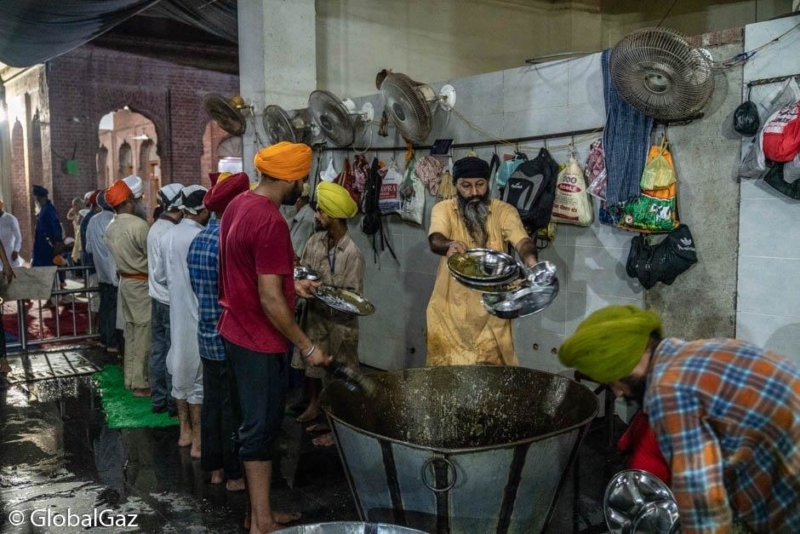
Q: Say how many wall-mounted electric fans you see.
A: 5